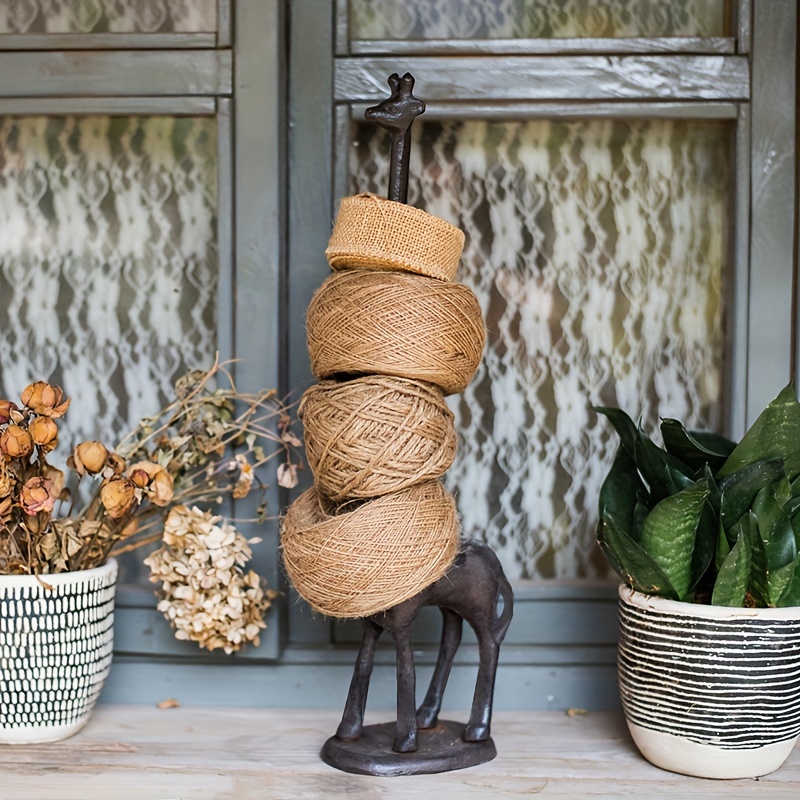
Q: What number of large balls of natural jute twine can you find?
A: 3